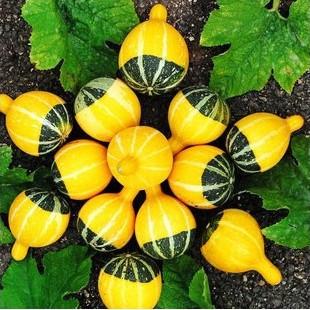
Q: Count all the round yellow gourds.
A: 13